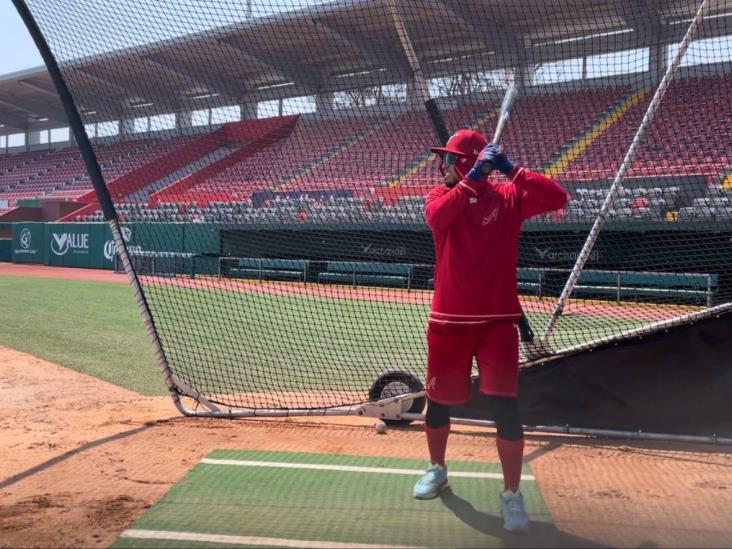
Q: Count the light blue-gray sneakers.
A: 2